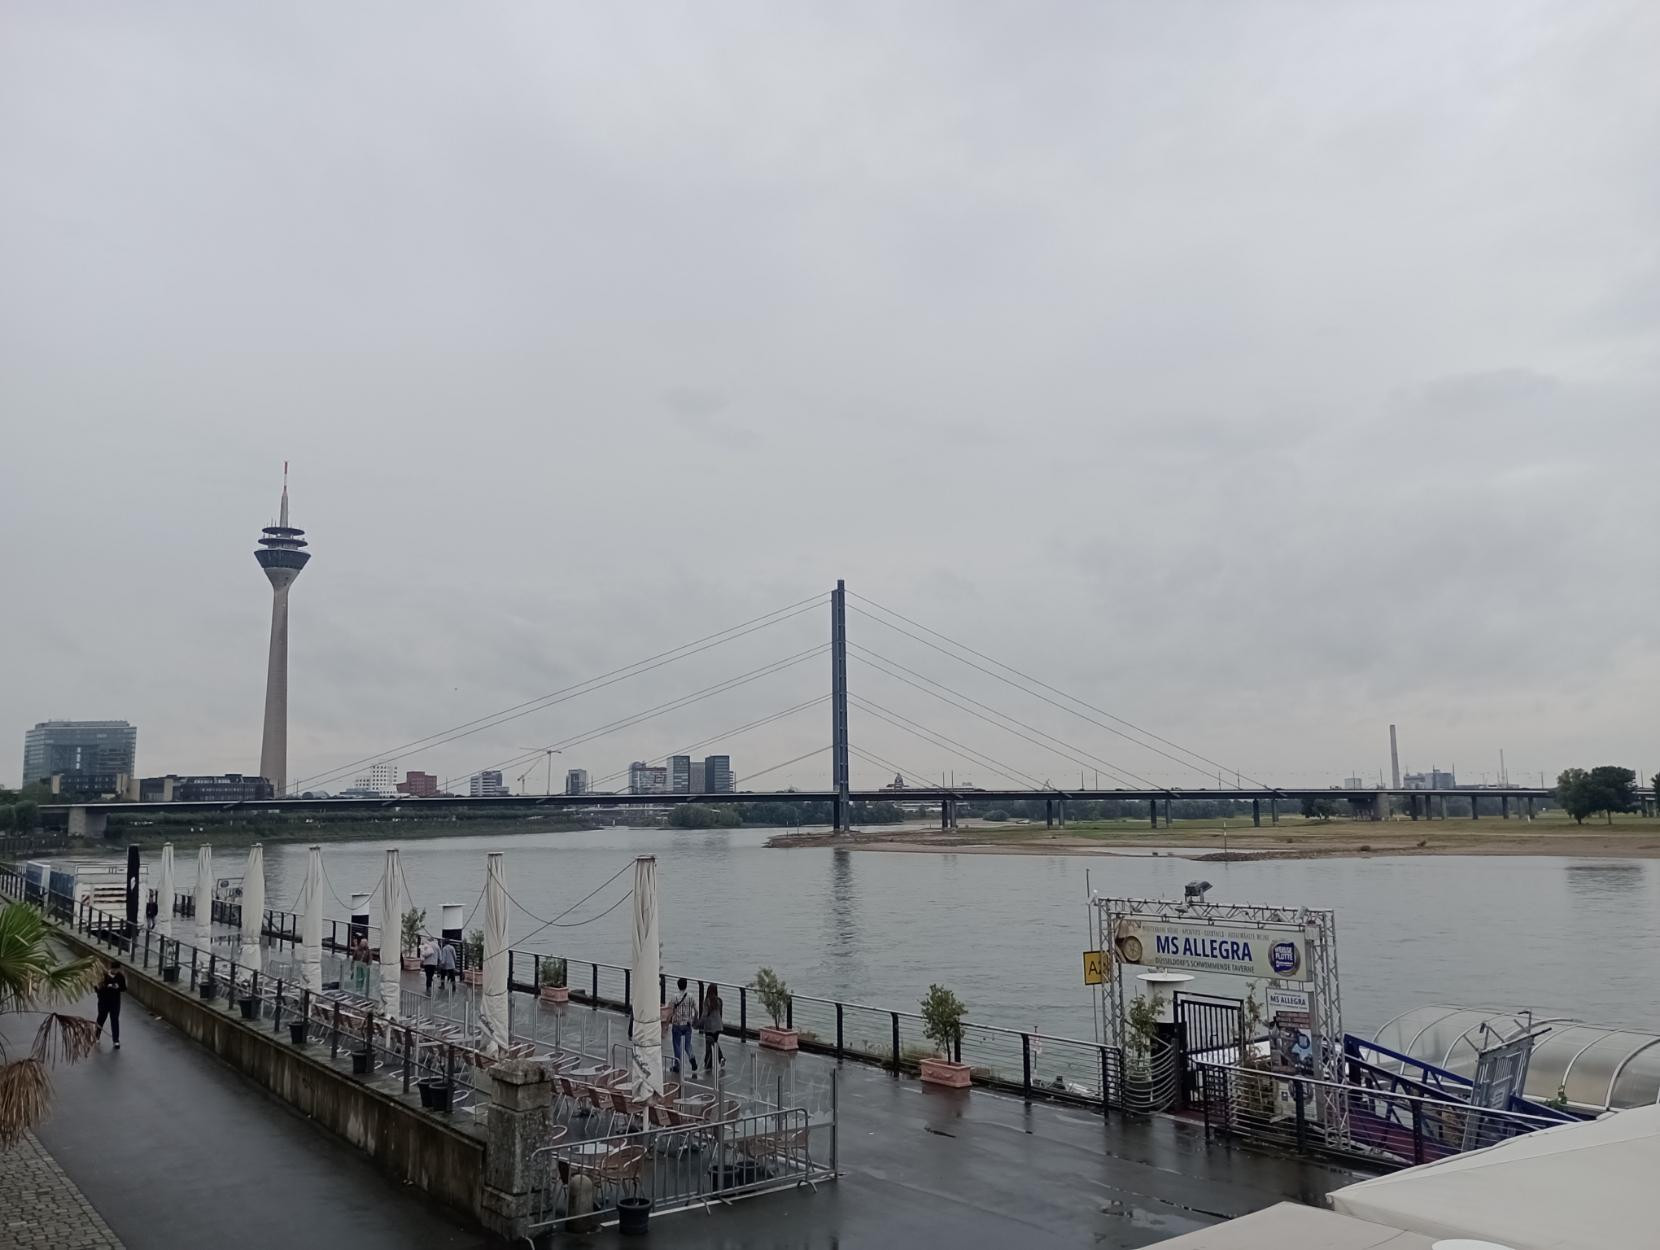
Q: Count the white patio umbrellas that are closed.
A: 7